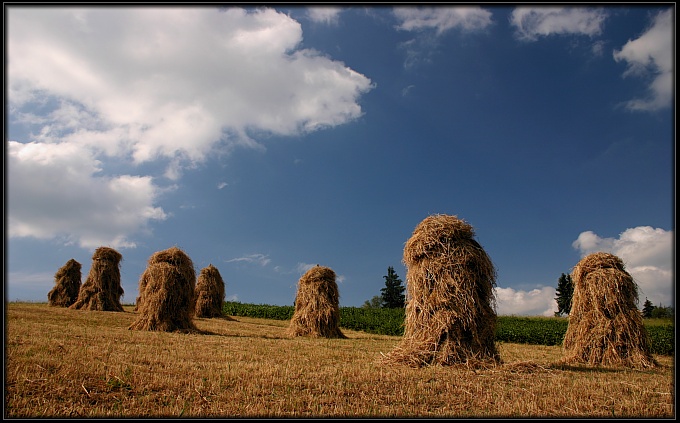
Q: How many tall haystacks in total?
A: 7